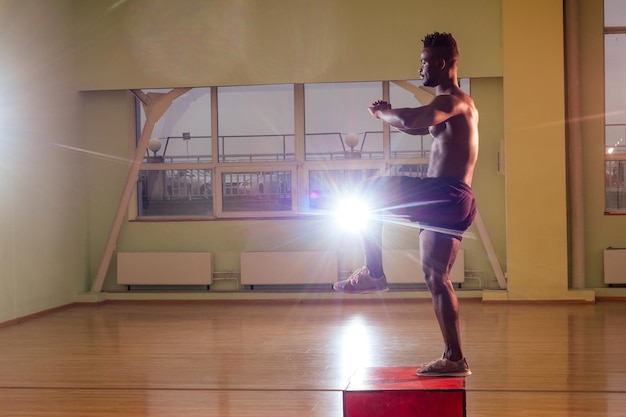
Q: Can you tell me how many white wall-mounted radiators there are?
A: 4